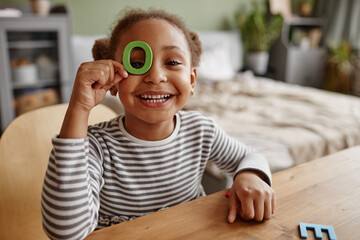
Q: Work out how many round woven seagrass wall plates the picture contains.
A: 0